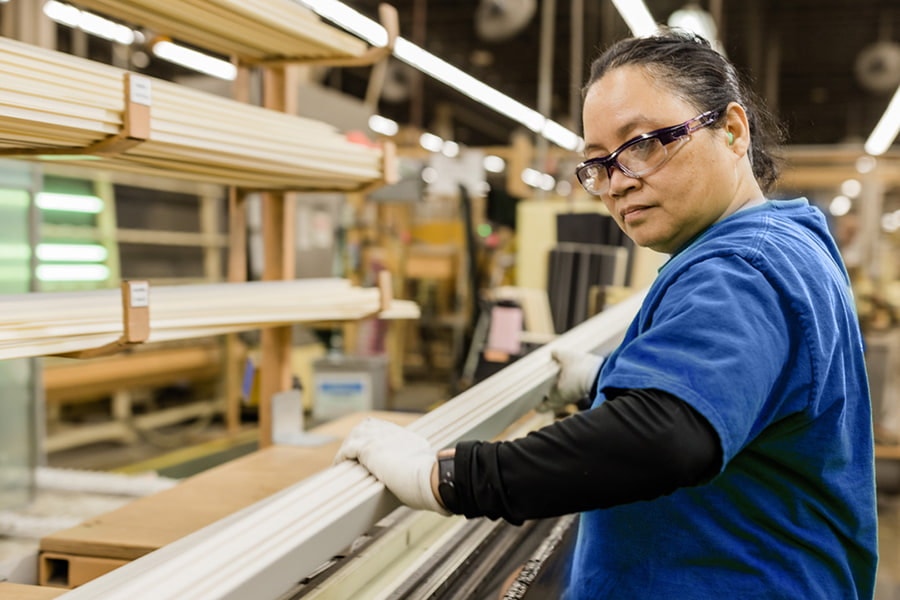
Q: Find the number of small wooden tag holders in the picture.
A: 2